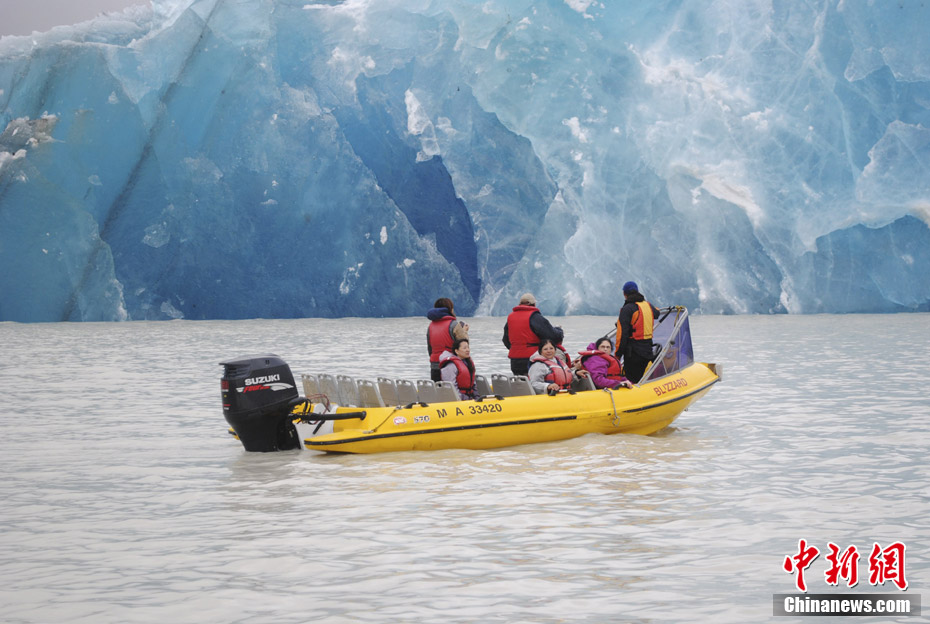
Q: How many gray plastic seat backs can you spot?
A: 12